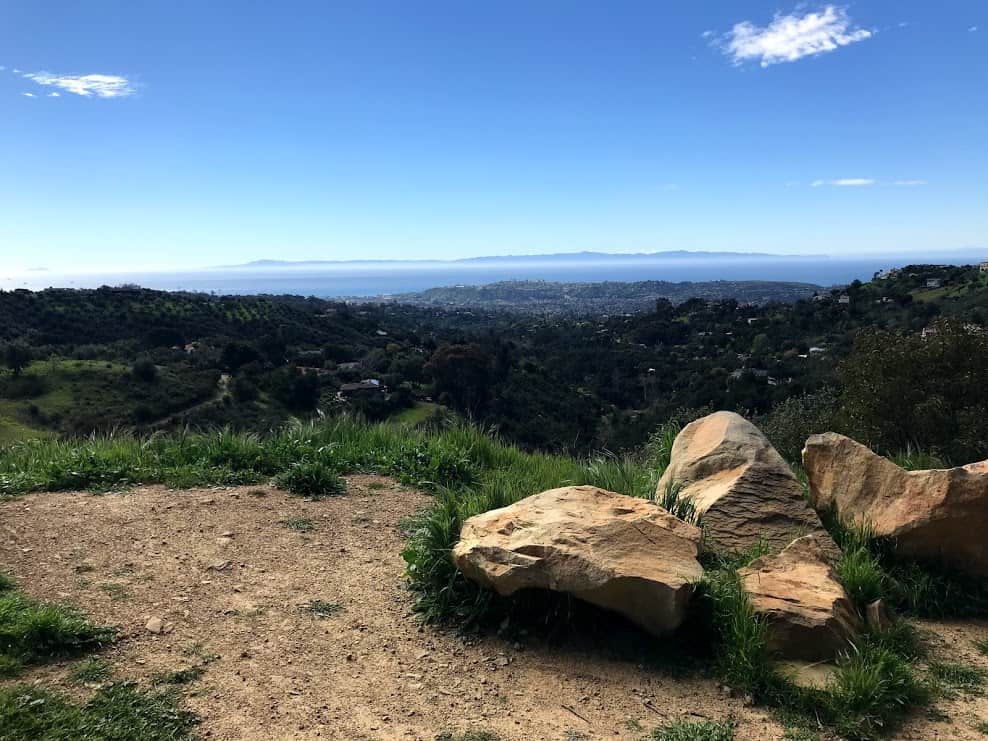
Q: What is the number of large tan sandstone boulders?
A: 4